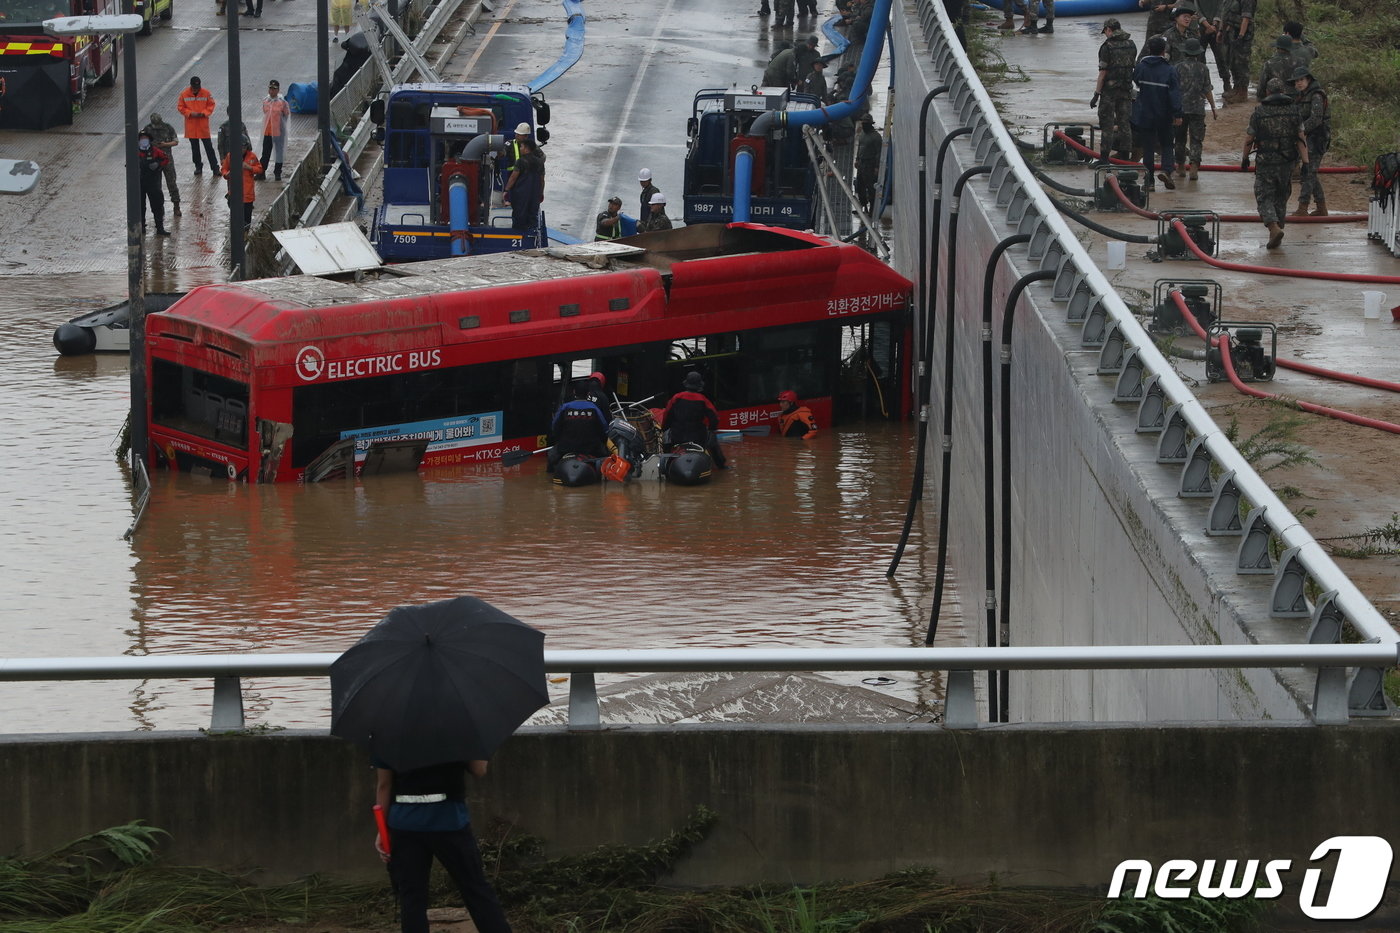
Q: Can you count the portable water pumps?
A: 5